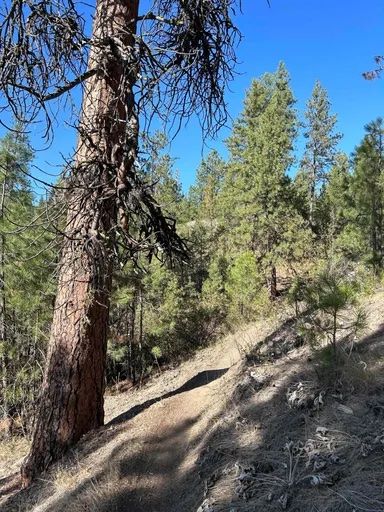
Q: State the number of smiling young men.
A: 0